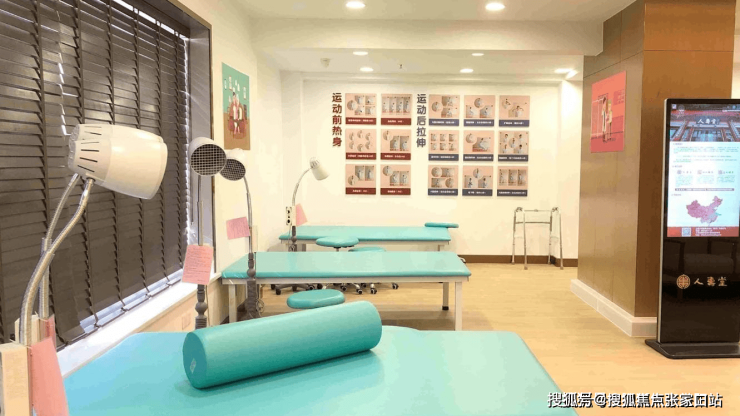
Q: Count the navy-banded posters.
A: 9